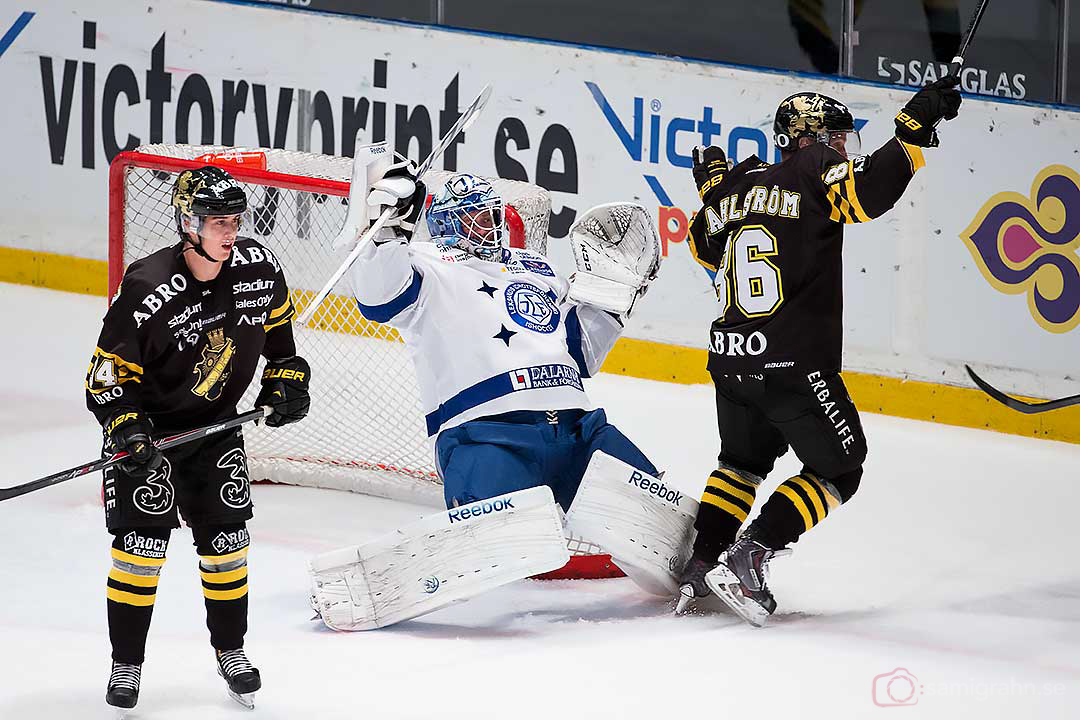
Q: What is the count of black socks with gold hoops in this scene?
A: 4